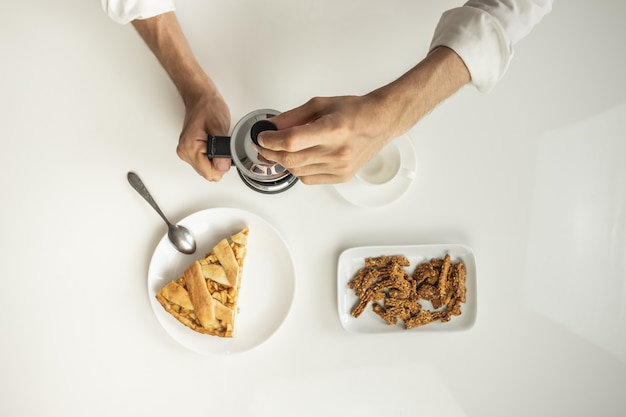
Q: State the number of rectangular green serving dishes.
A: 0